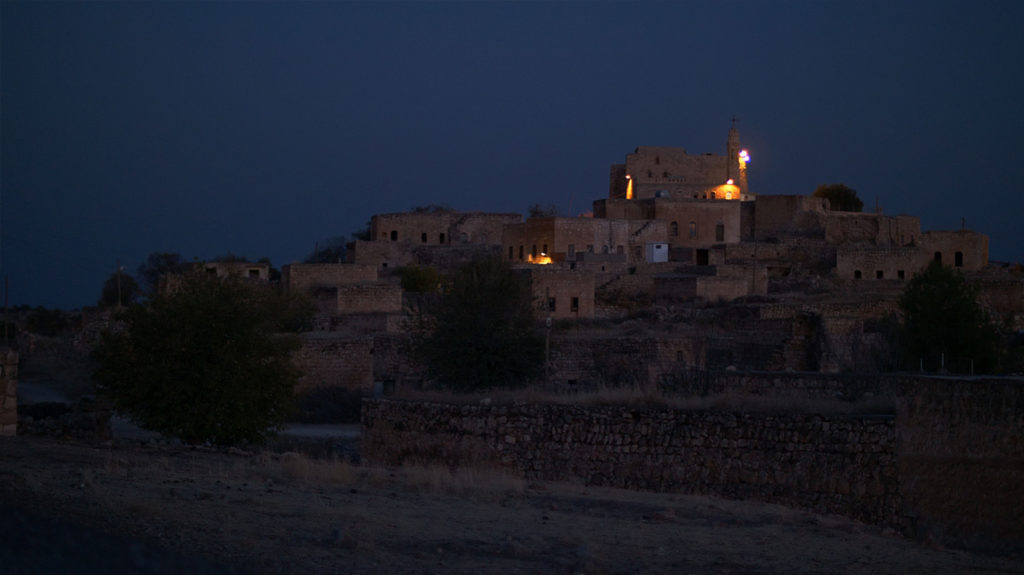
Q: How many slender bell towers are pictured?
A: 1